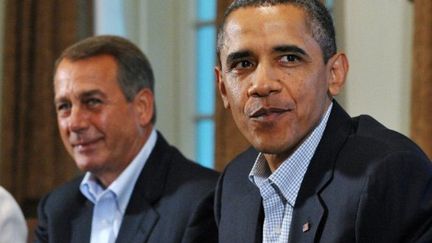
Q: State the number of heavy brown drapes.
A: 3